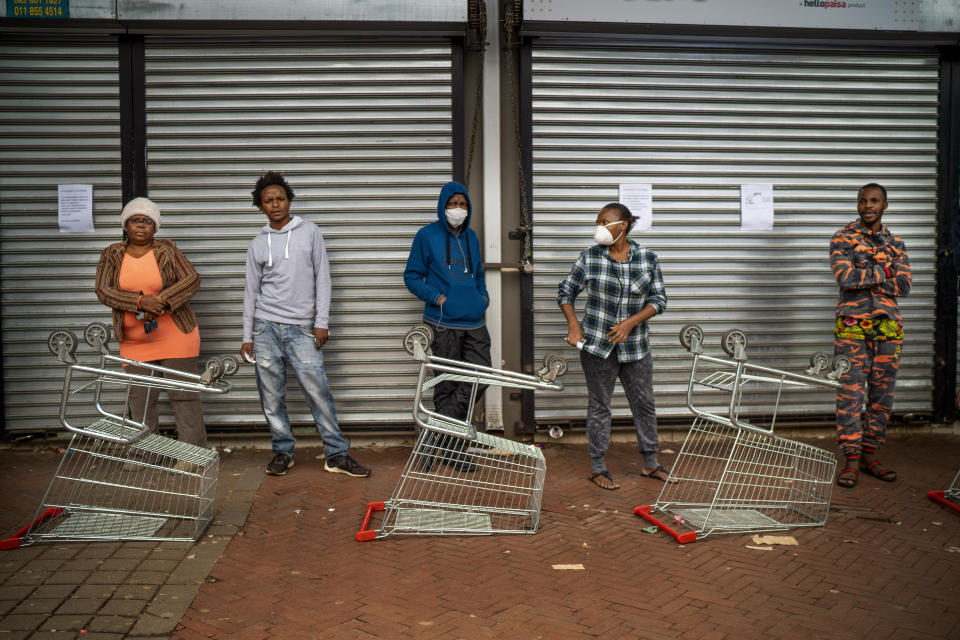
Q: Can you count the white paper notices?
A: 3